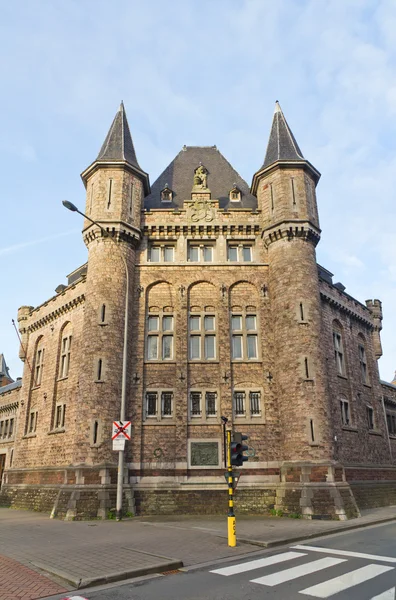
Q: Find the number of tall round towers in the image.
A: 2